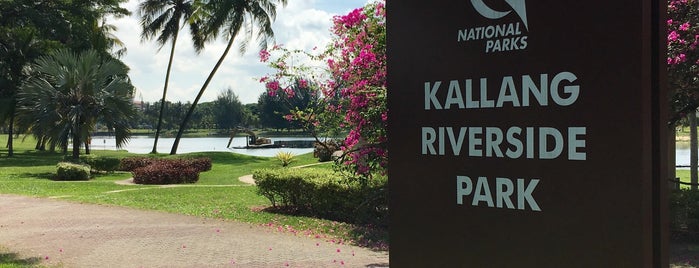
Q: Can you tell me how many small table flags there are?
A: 0